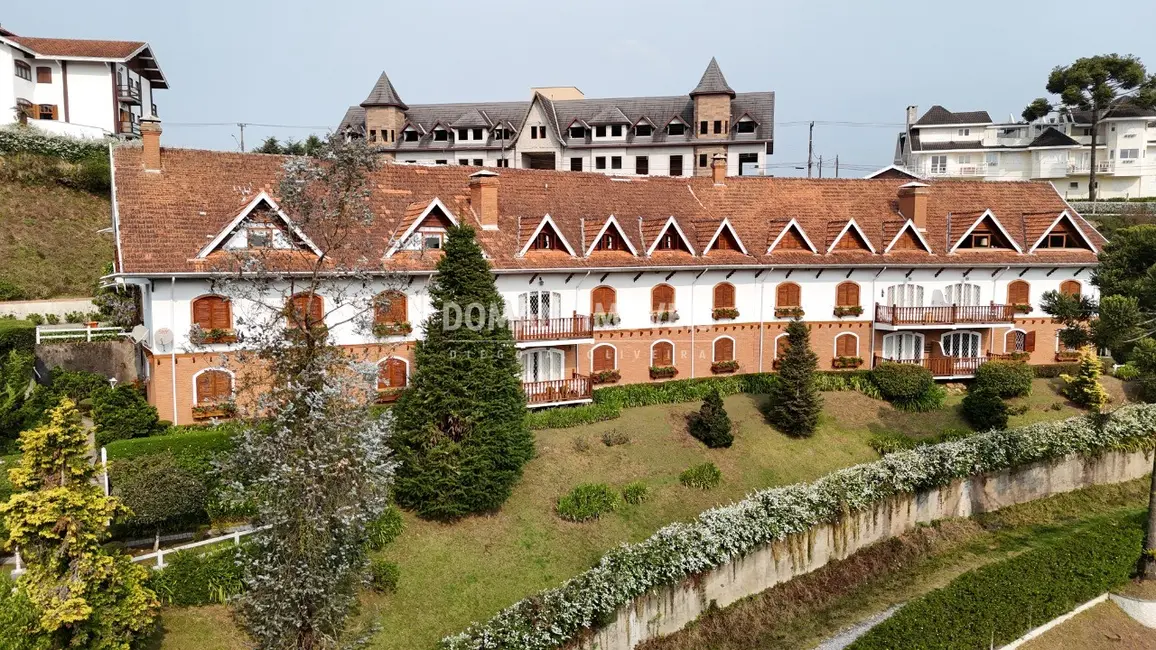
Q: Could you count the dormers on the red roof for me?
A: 11